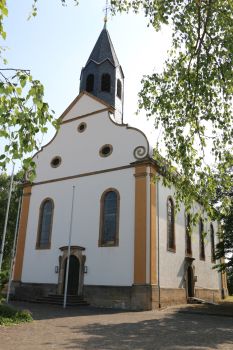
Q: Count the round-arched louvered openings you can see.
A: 3